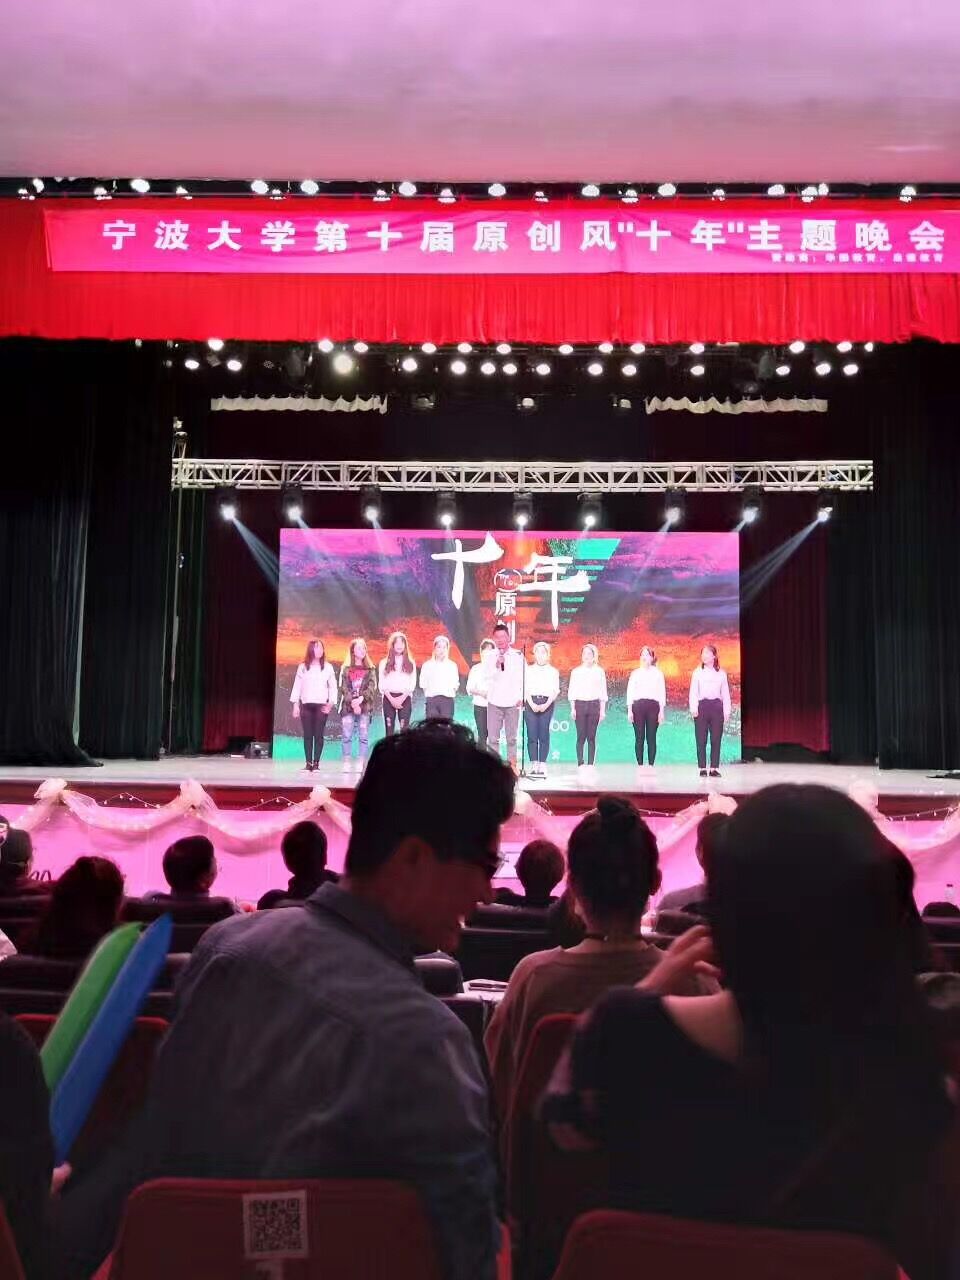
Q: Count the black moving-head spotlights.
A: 9